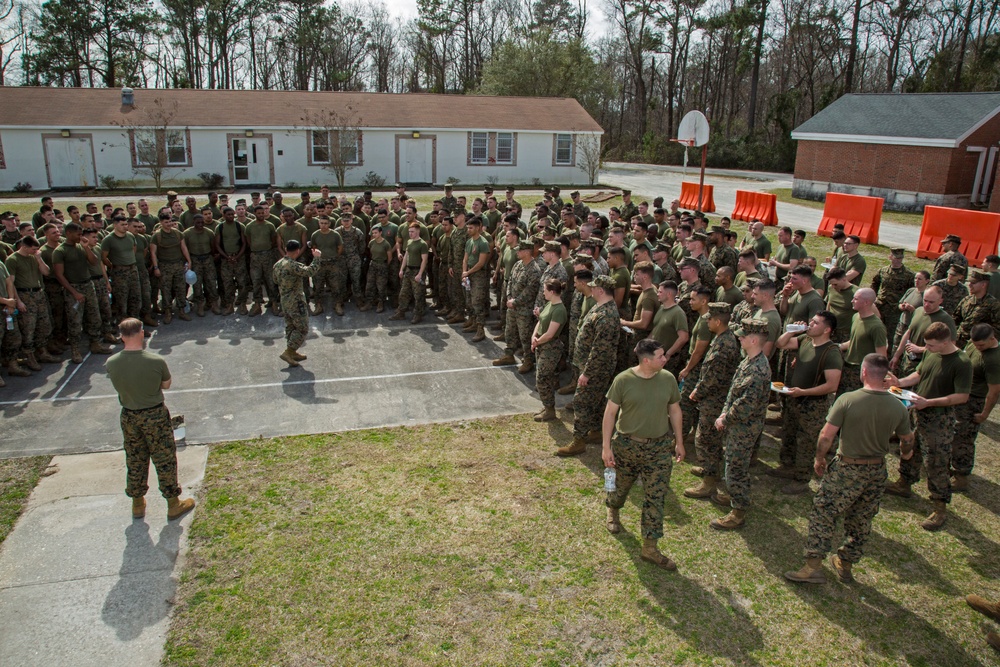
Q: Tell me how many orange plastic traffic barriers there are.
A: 4